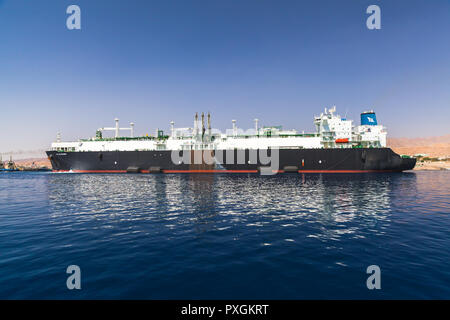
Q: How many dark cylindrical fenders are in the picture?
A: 4